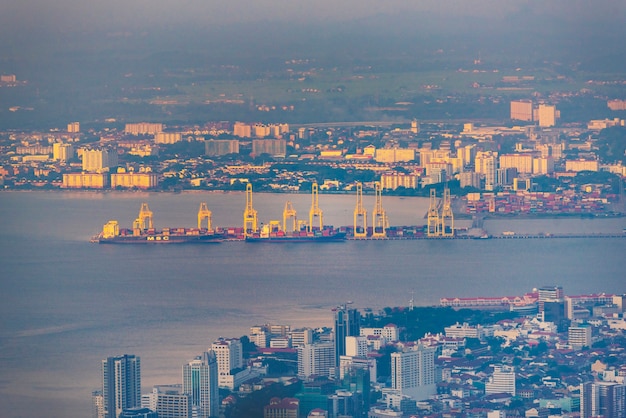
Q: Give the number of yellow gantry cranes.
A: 9